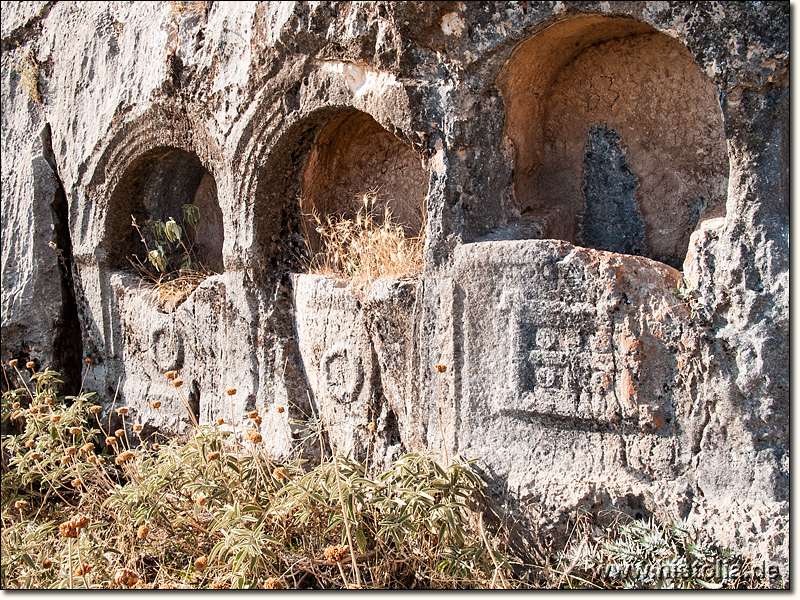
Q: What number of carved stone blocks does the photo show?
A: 3